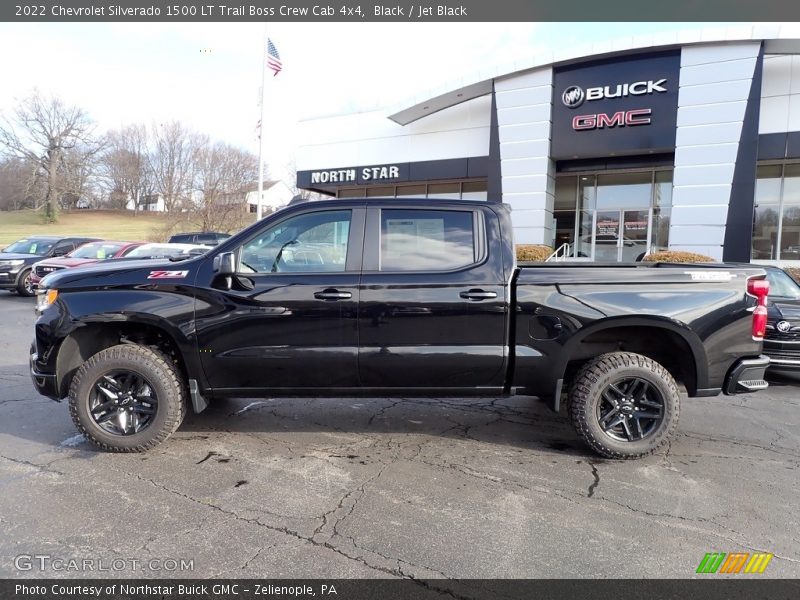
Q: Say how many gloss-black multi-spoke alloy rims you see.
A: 2